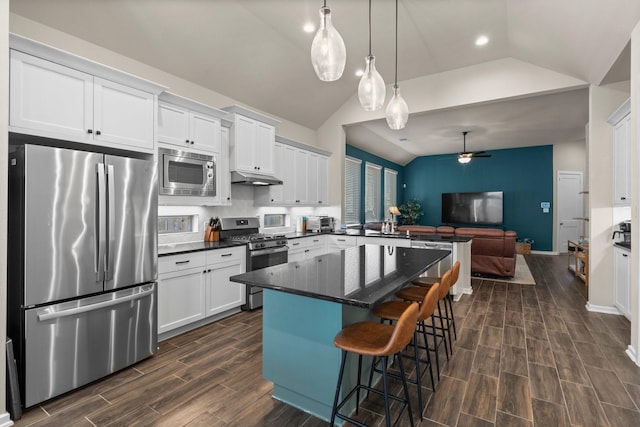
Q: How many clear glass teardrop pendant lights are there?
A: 3